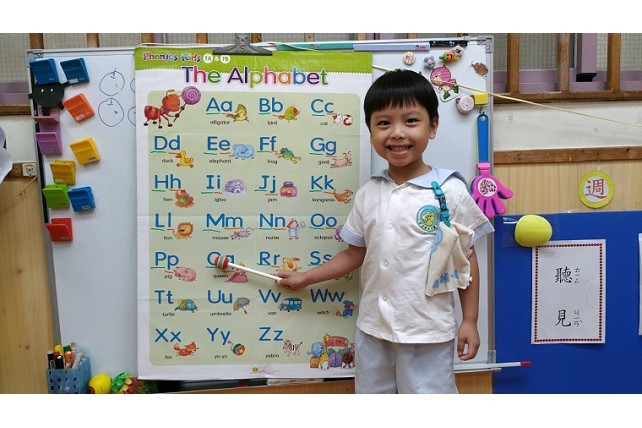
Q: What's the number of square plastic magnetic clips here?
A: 10